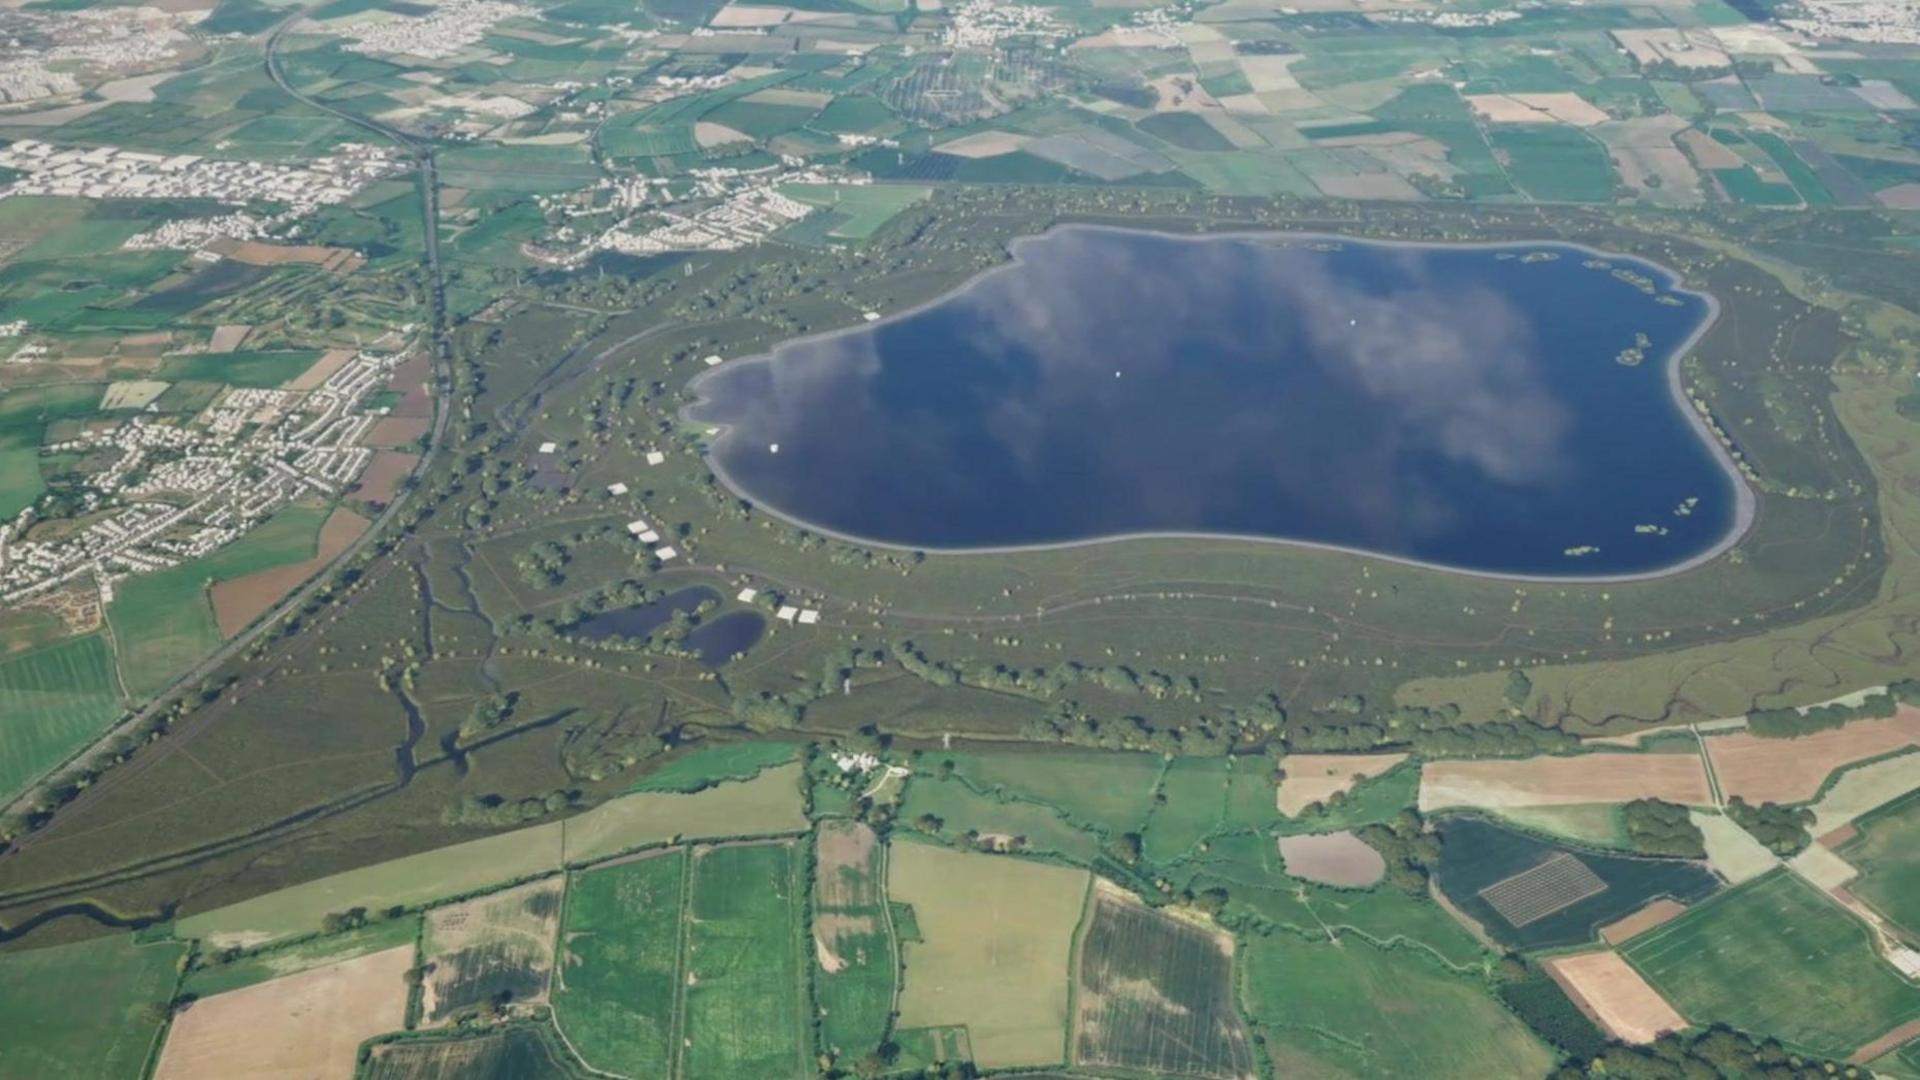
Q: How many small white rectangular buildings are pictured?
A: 12